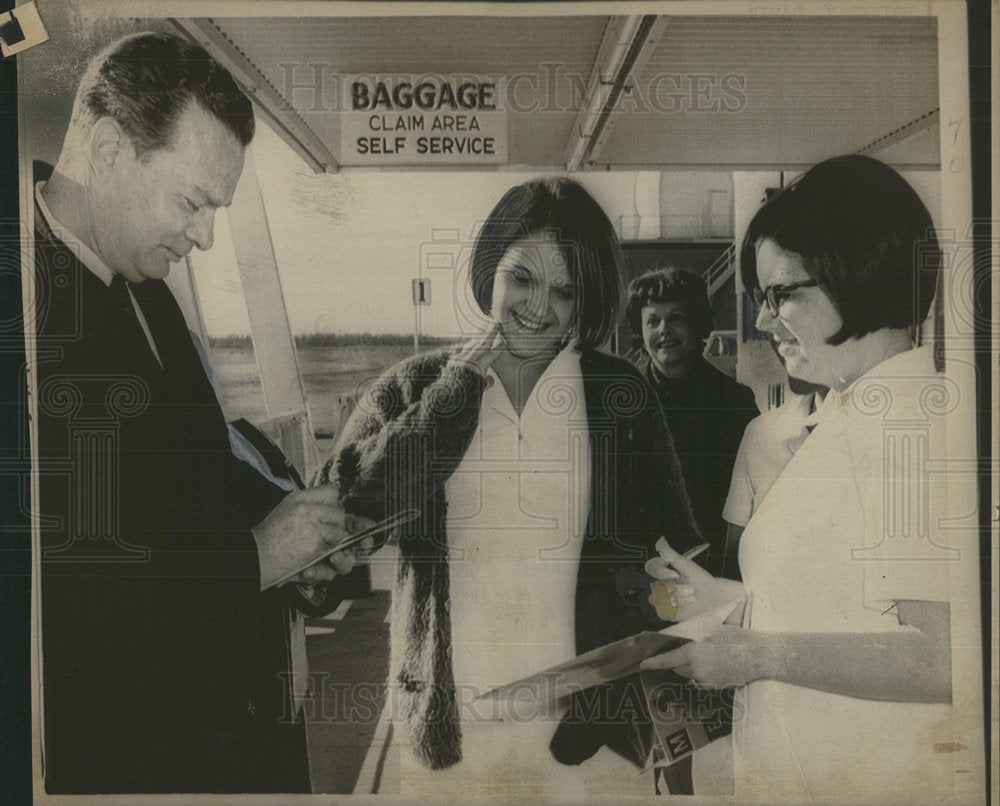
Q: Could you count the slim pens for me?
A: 2